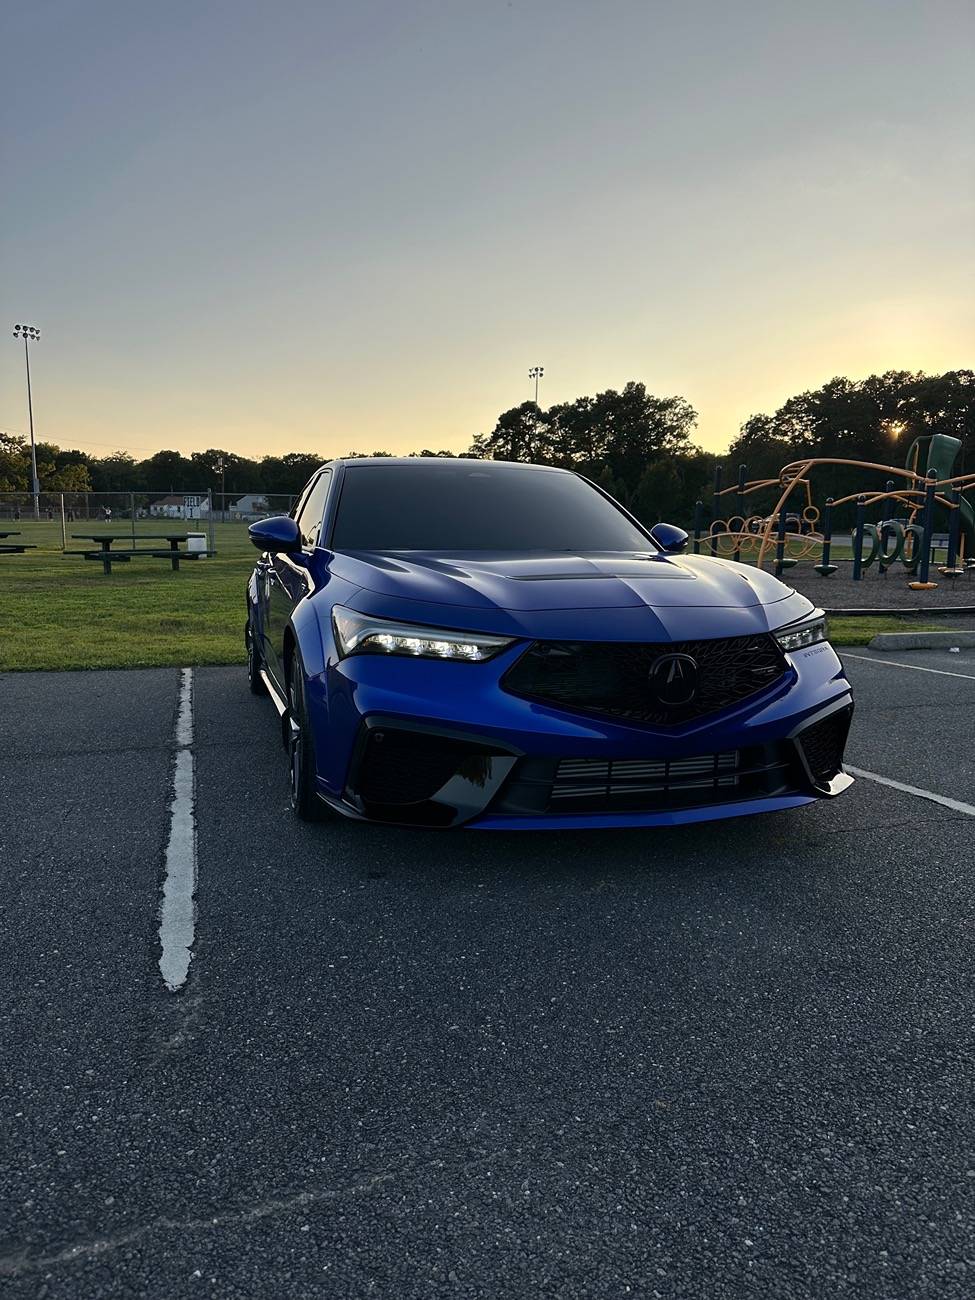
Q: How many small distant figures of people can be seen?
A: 4